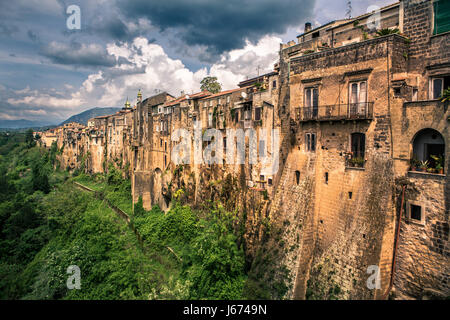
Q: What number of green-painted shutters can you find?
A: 1